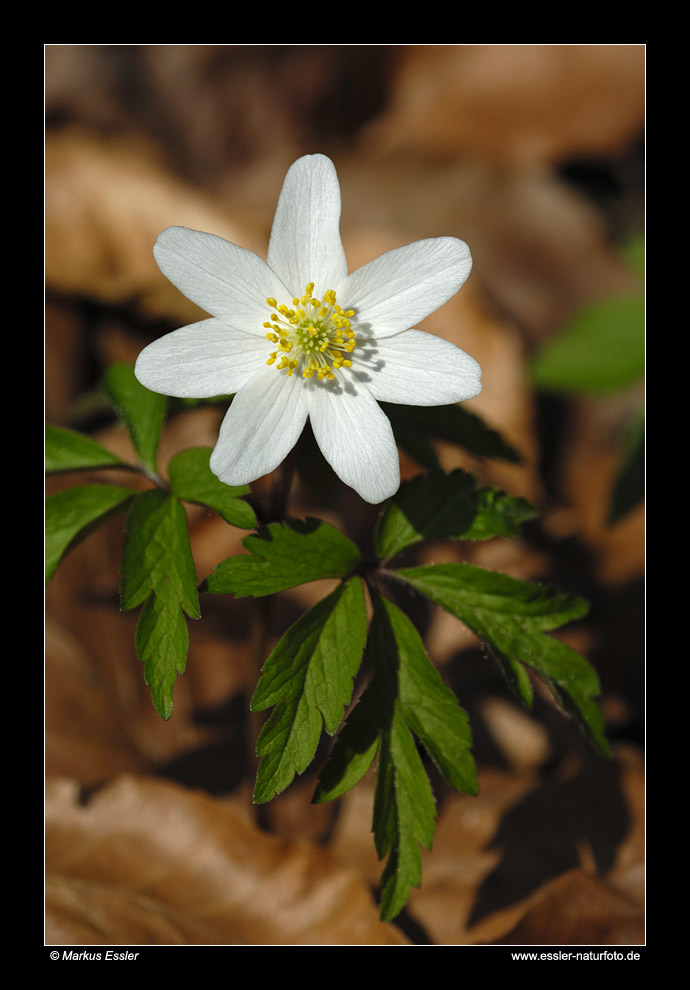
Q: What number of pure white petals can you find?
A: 7